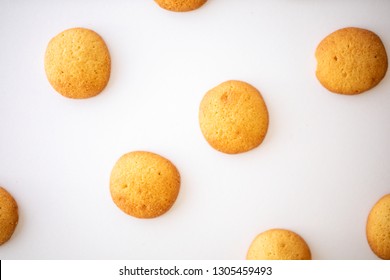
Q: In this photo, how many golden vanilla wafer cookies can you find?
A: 8